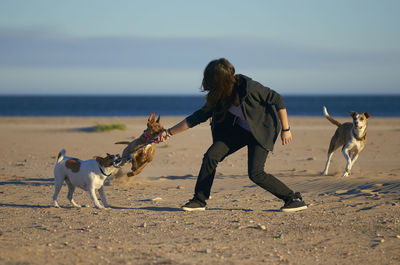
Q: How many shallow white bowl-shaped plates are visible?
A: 0